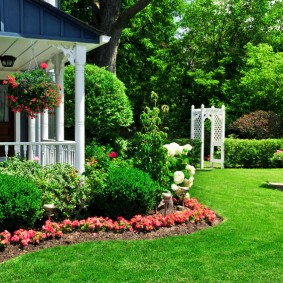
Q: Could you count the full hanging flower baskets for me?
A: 1